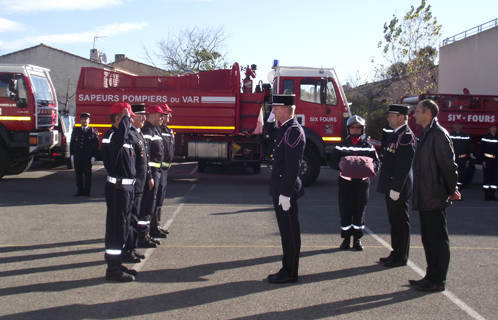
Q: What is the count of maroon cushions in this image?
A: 1